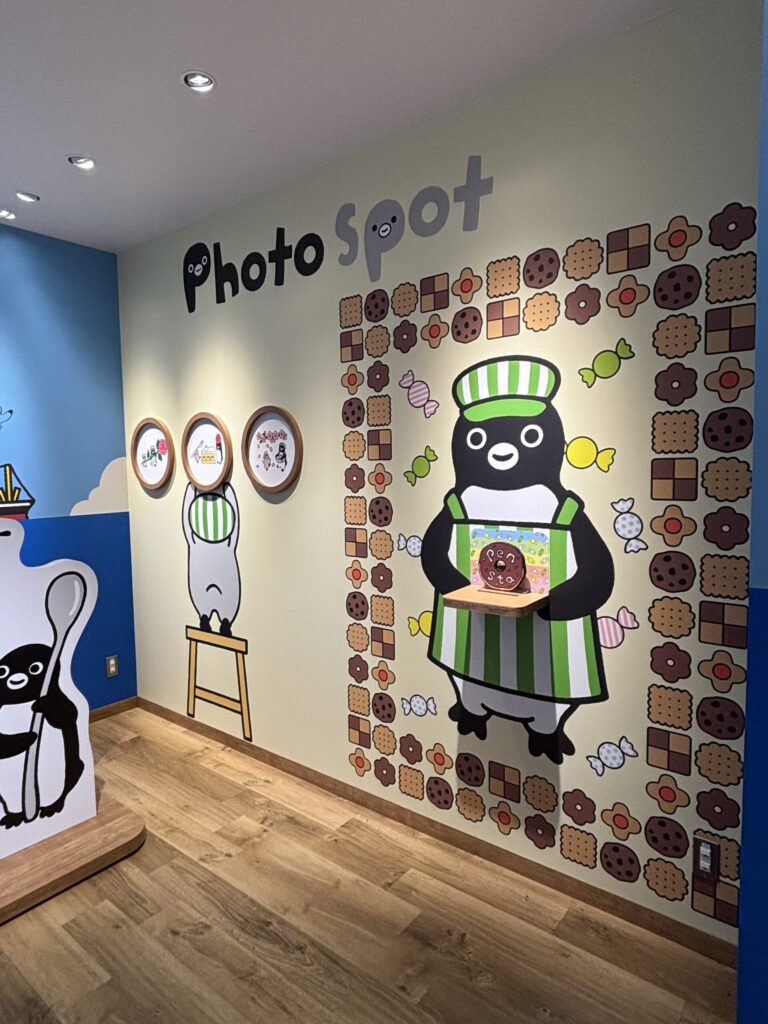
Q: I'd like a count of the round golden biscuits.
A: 15